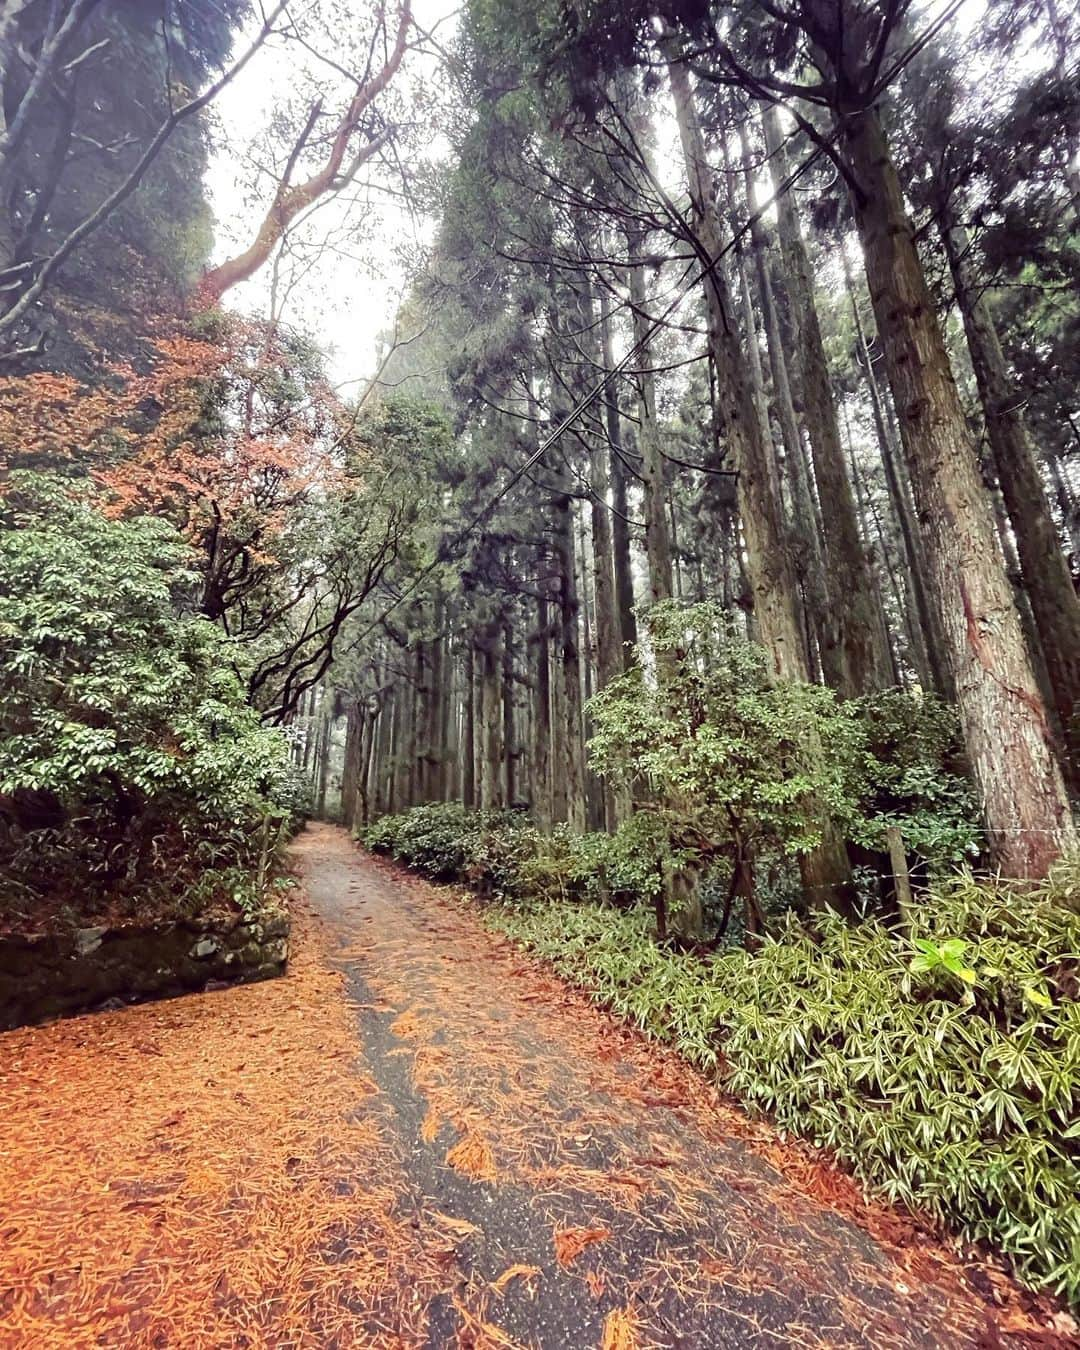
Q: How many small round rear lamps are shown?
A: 0